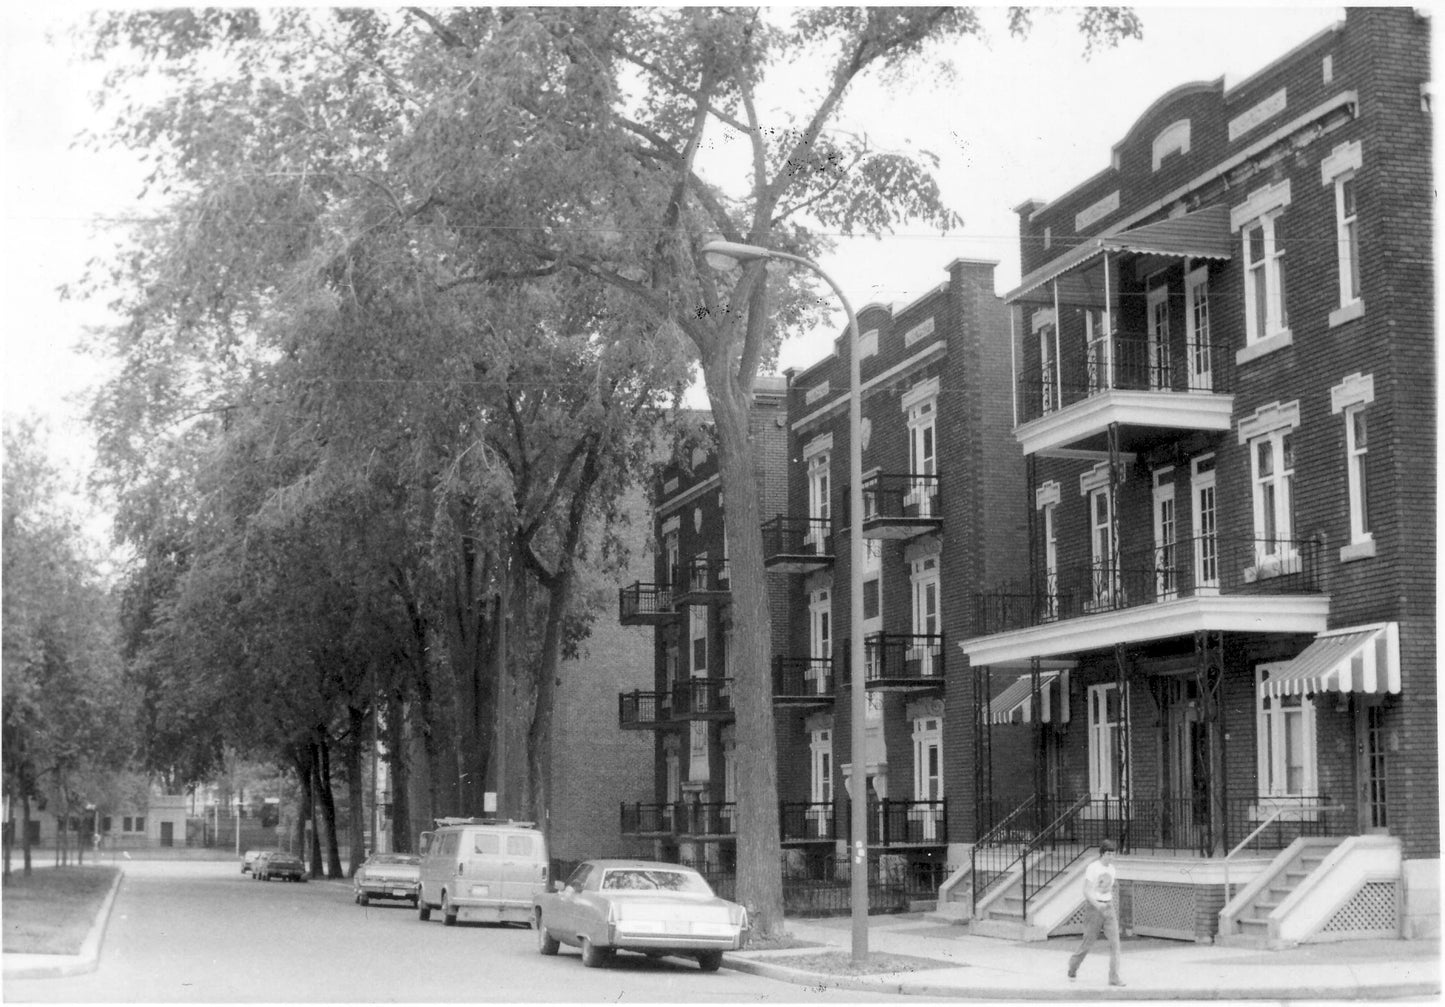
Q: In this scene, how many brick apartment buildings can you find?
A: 3